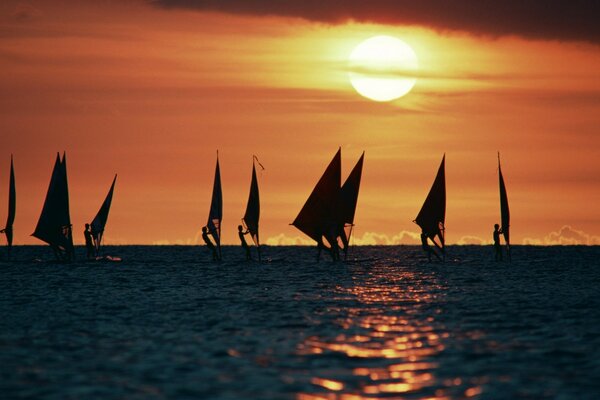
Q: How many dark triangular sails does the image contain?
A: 10